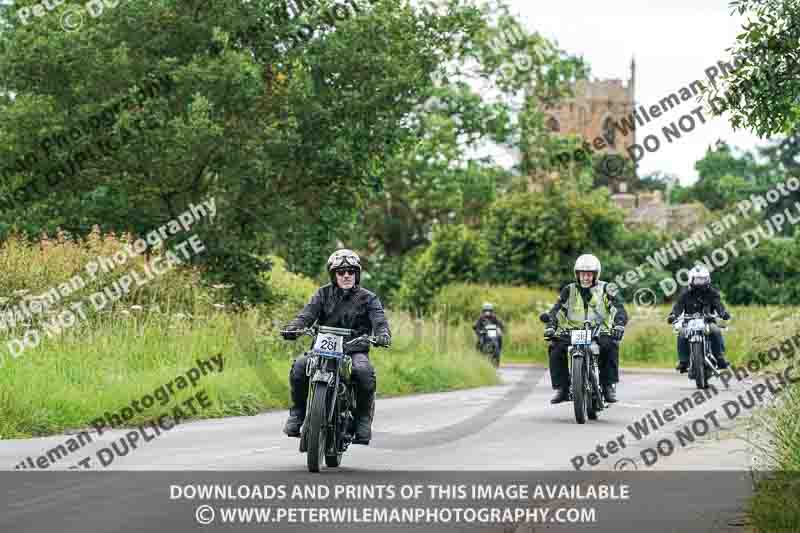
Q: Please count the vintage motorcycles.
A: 4